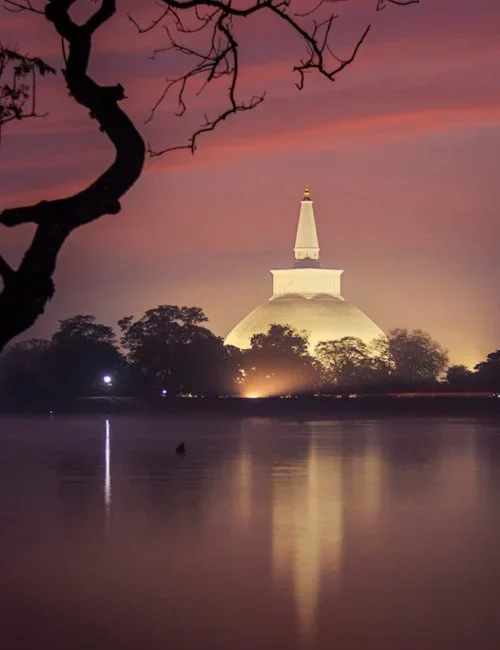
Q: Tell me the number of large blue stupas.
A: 0